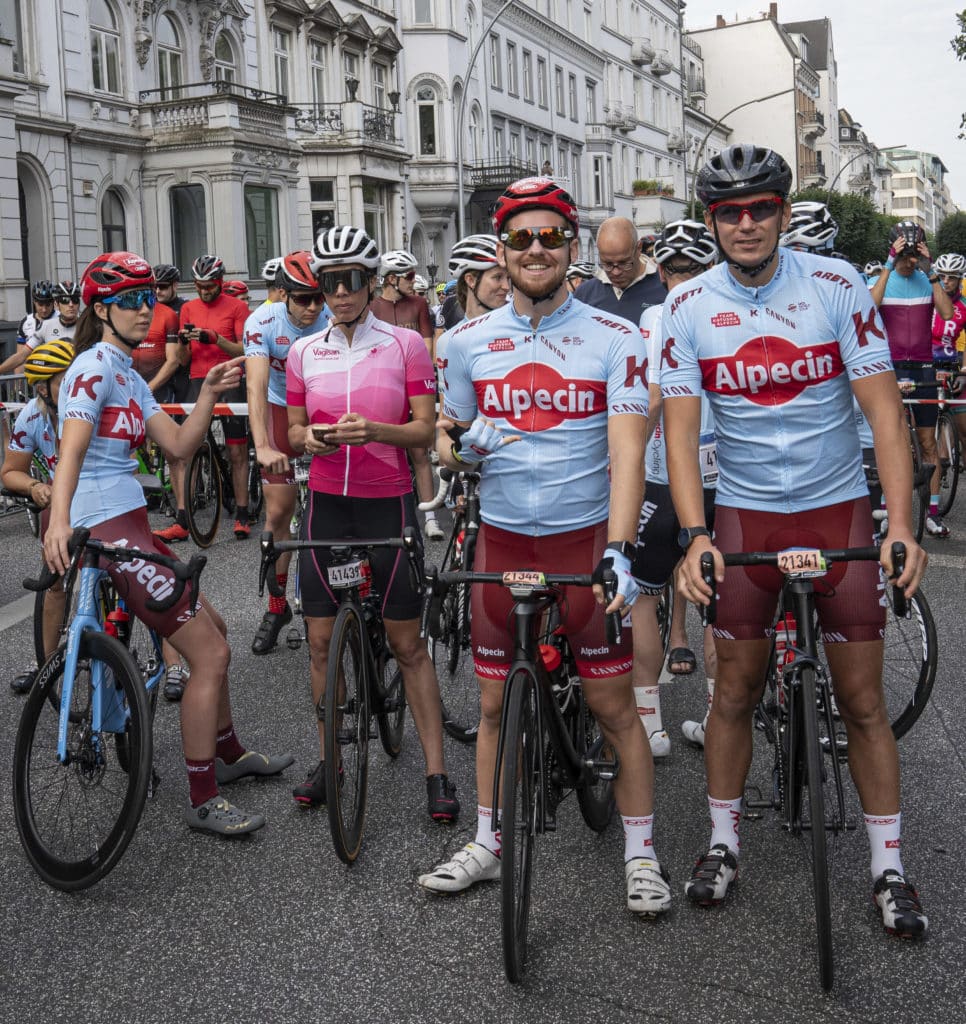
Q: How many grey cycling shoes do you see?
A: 2